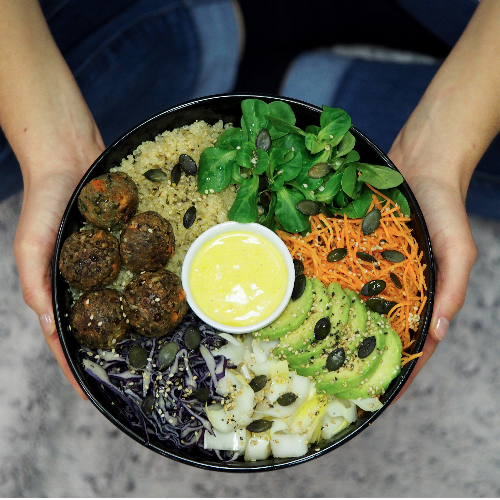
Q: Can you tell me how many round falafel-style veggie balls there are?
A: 5